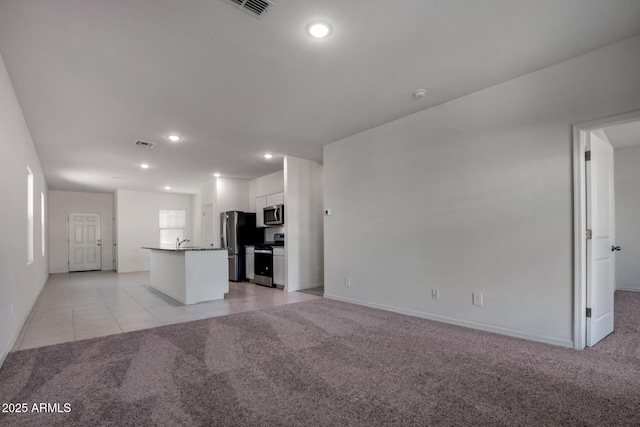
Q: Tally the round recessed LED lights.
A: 6